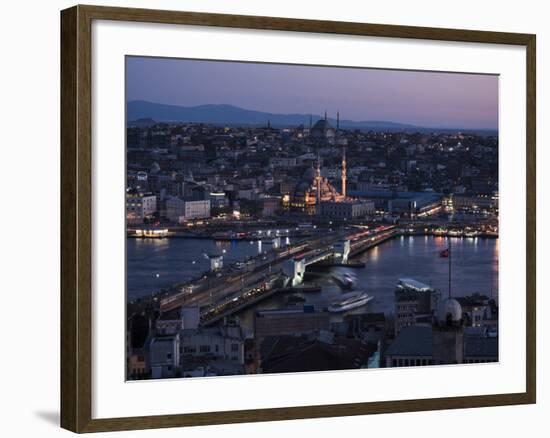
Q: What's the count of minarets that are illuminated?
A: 2